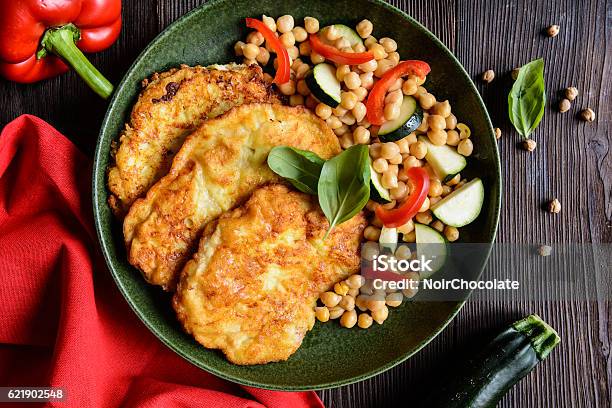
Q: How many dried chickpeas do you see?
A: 10